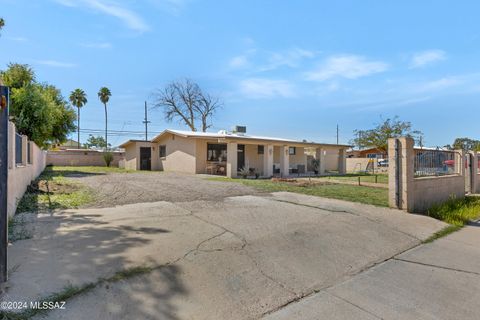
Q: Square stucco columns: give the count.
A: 5